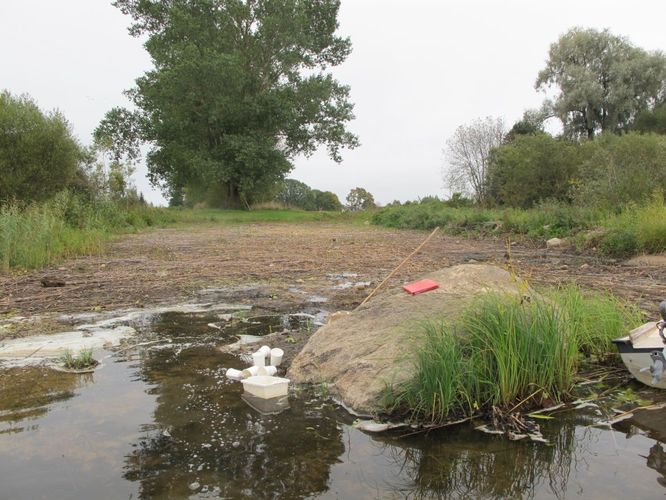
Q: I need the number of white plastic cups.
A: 6